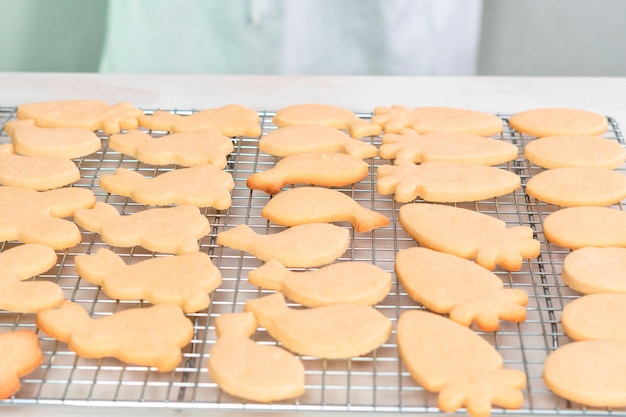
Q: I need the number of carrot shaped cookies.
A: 7